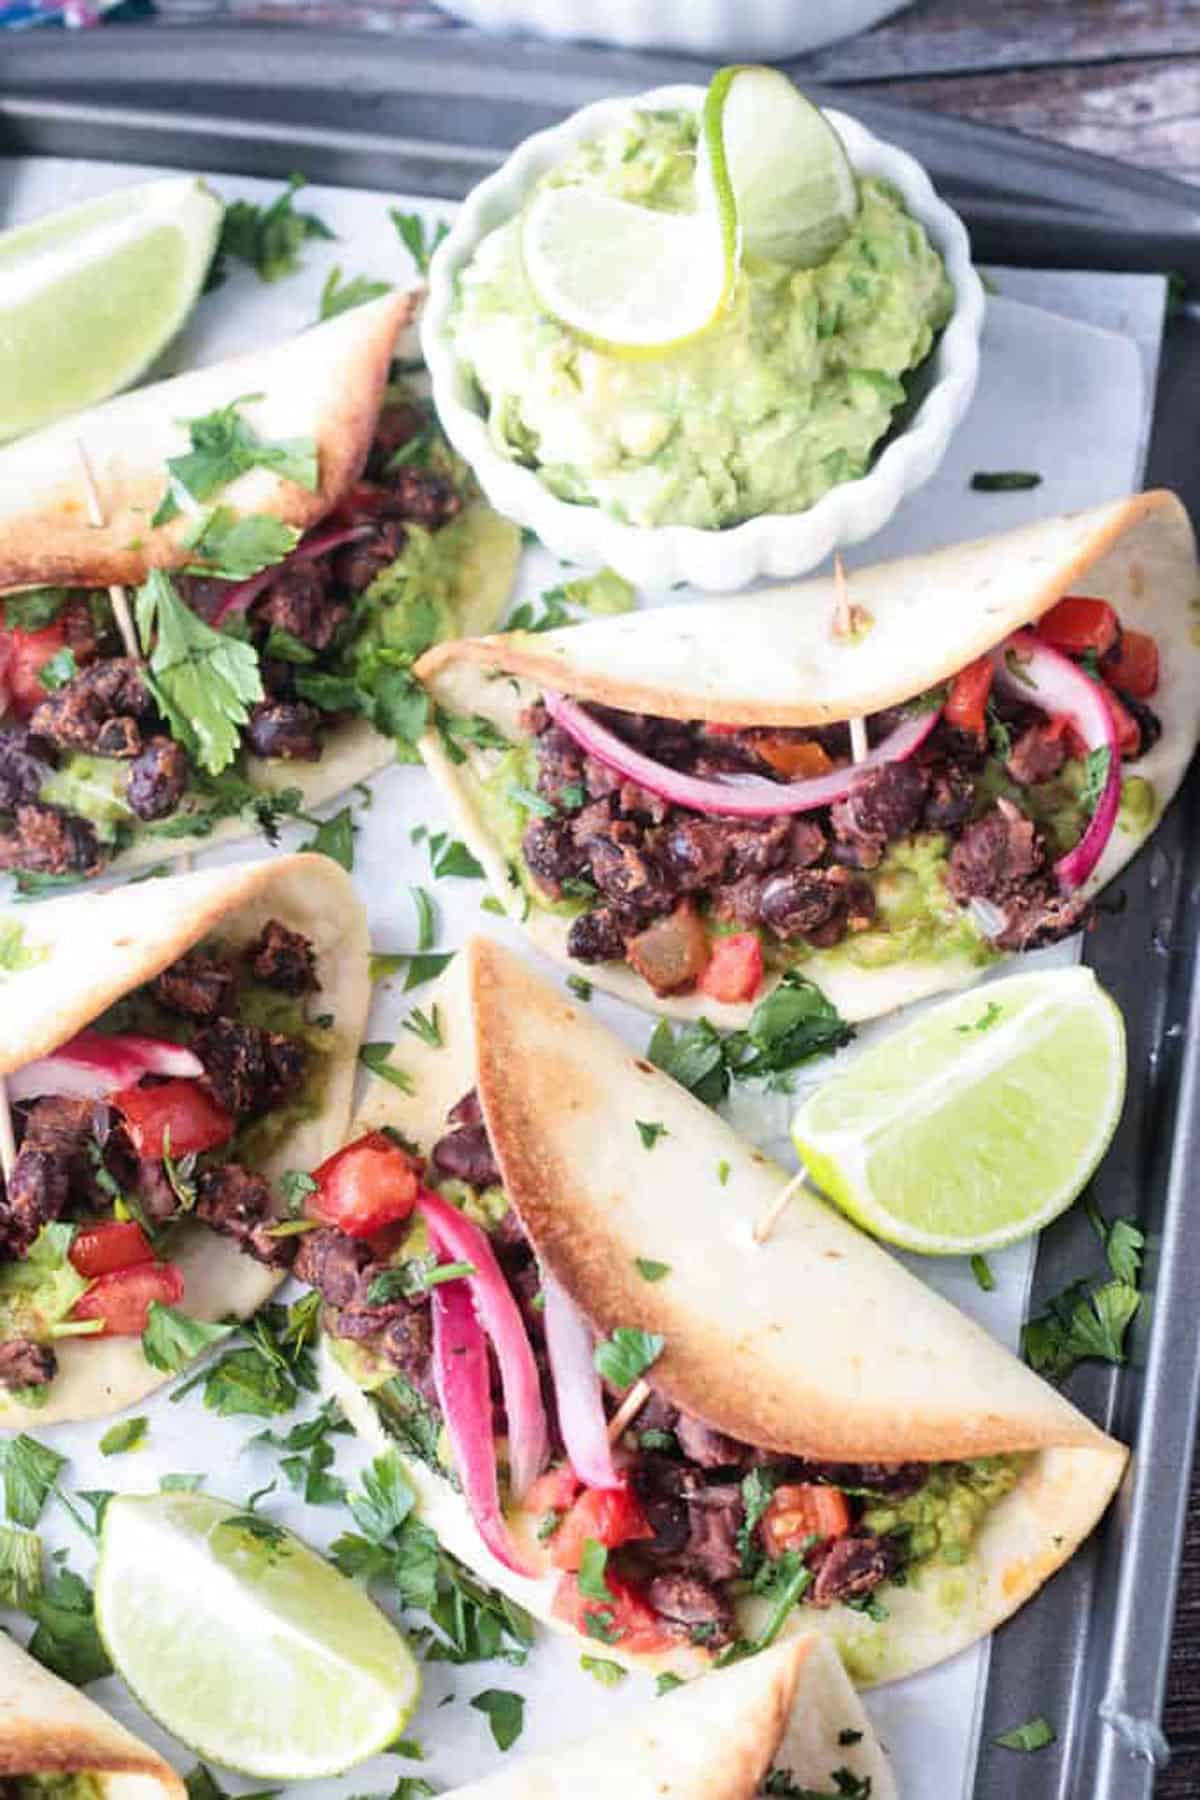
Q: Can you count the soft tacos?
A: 6